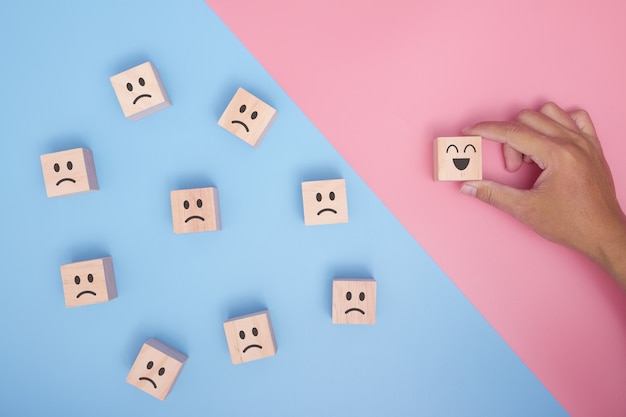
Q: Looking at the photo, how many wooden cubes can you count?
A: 10